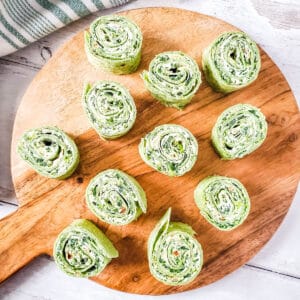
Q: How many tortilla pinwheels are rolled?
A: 11